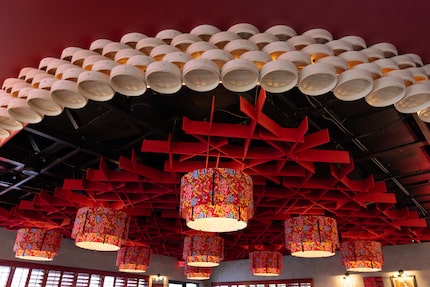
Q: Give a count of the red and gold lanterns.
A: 9